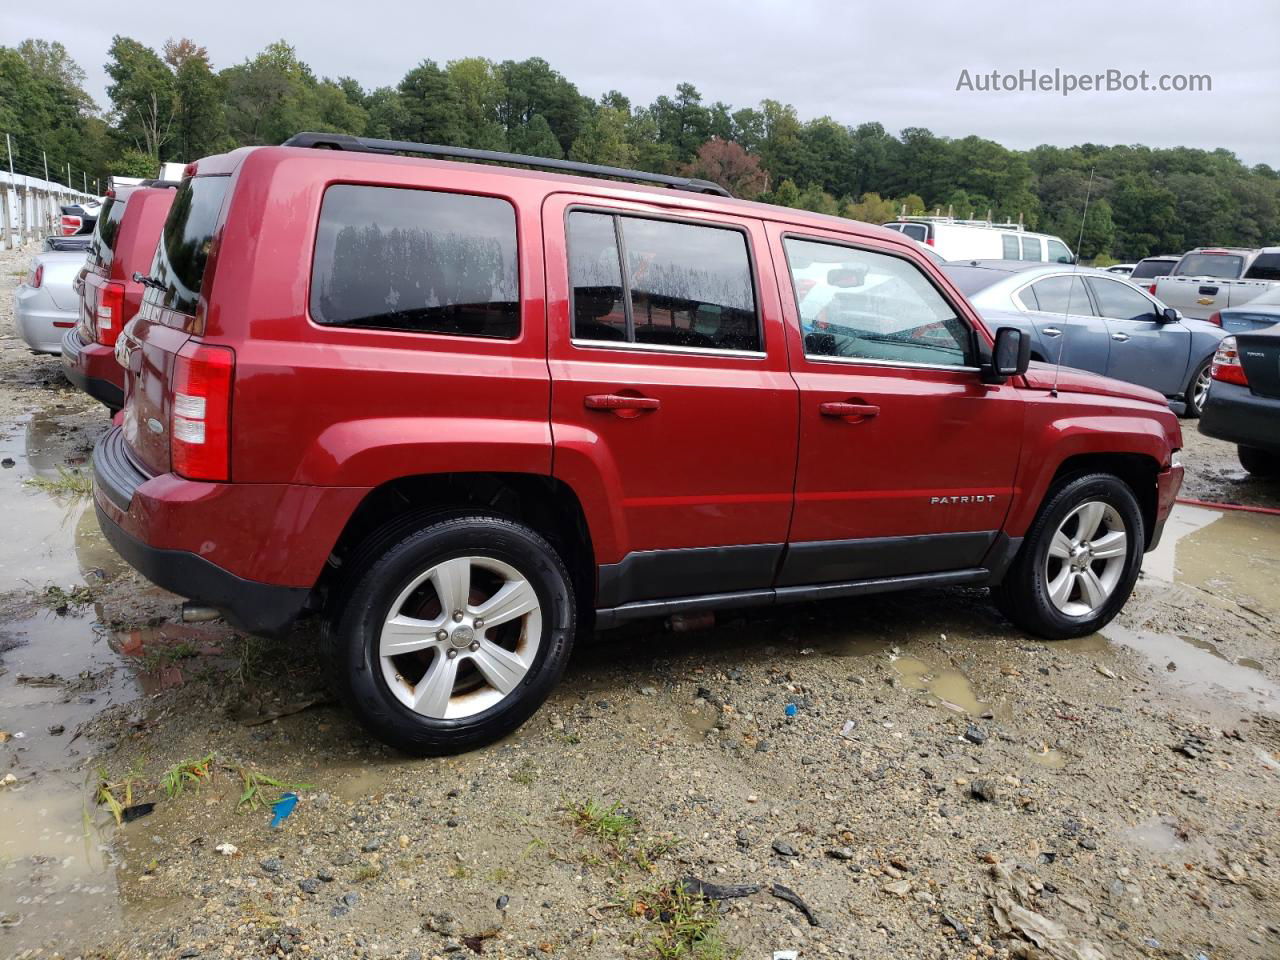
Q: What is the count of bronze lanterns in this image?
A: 0